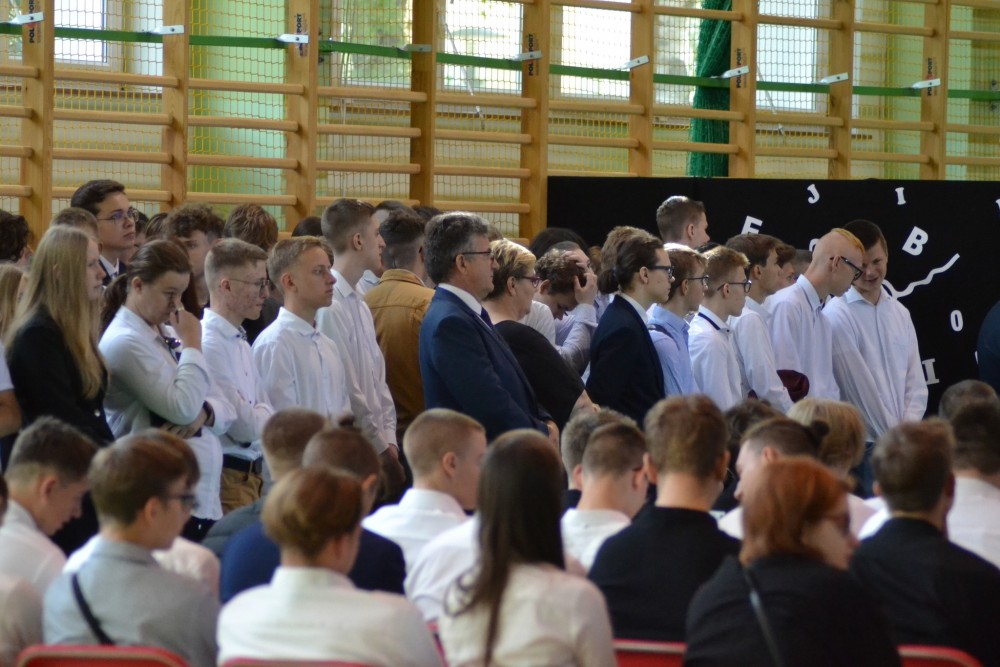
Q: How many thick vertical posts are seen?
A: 9